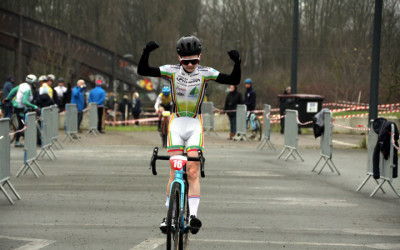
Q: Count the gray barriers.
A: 13